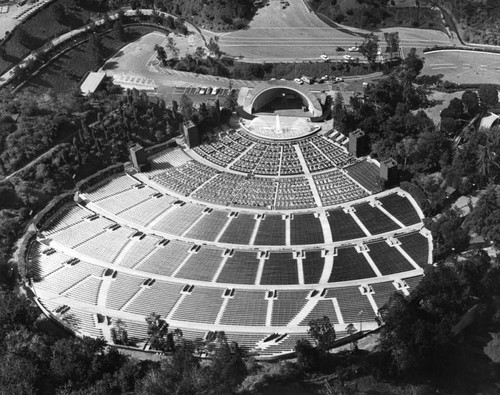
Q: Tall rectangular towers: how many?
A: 4